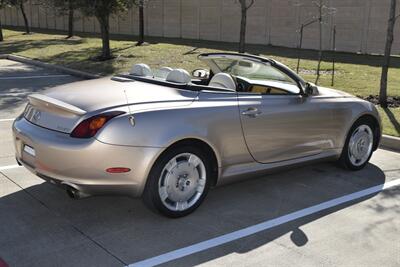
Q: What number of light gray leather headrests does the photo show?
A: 4